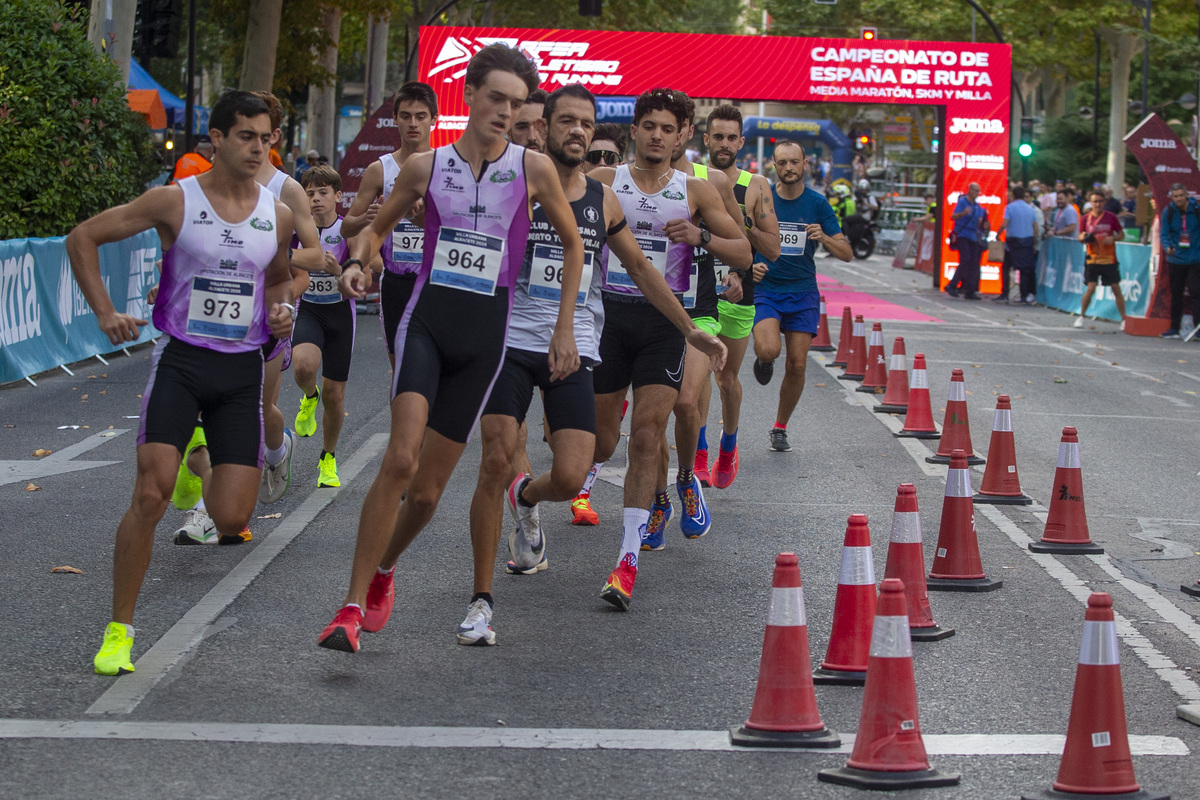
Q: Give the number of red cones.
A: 15